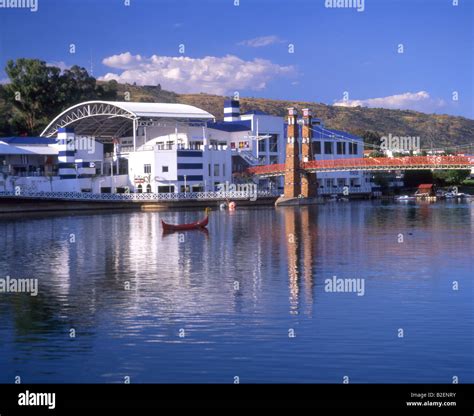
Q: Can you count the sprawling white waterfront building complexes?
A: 1